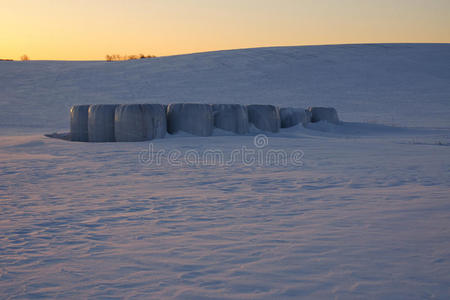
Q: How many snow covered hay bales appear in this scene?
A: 8